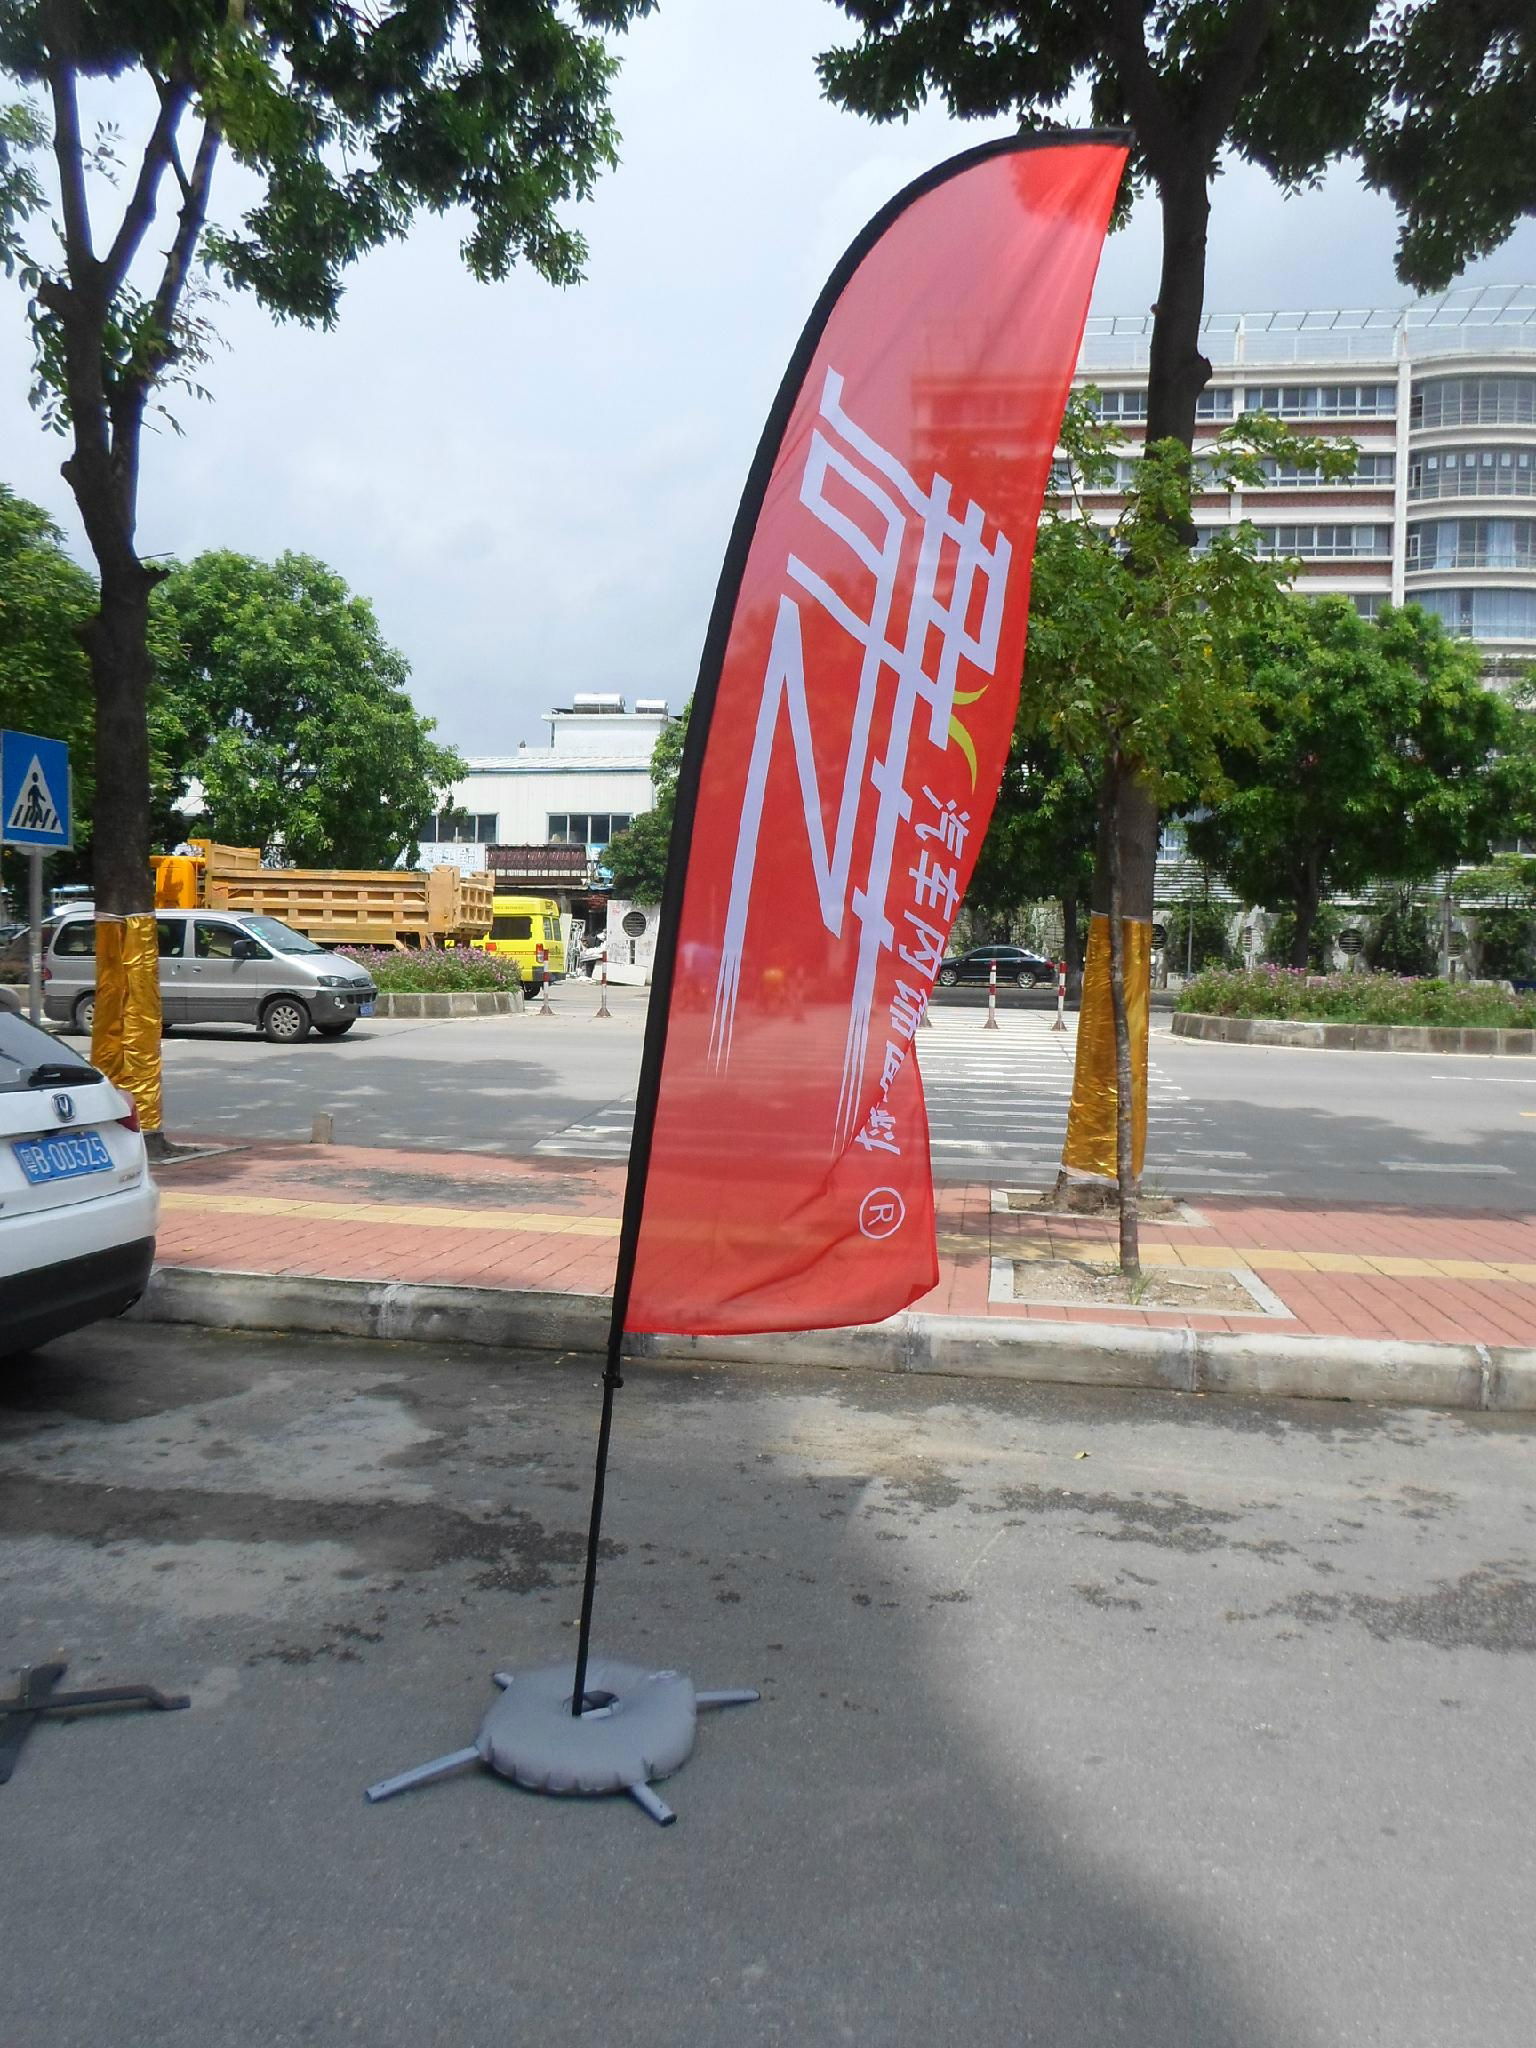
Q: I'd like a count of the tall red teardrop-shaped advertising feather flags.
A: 1